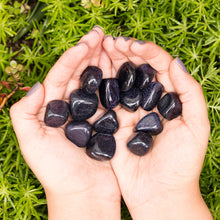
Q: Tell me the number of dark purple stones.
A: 14